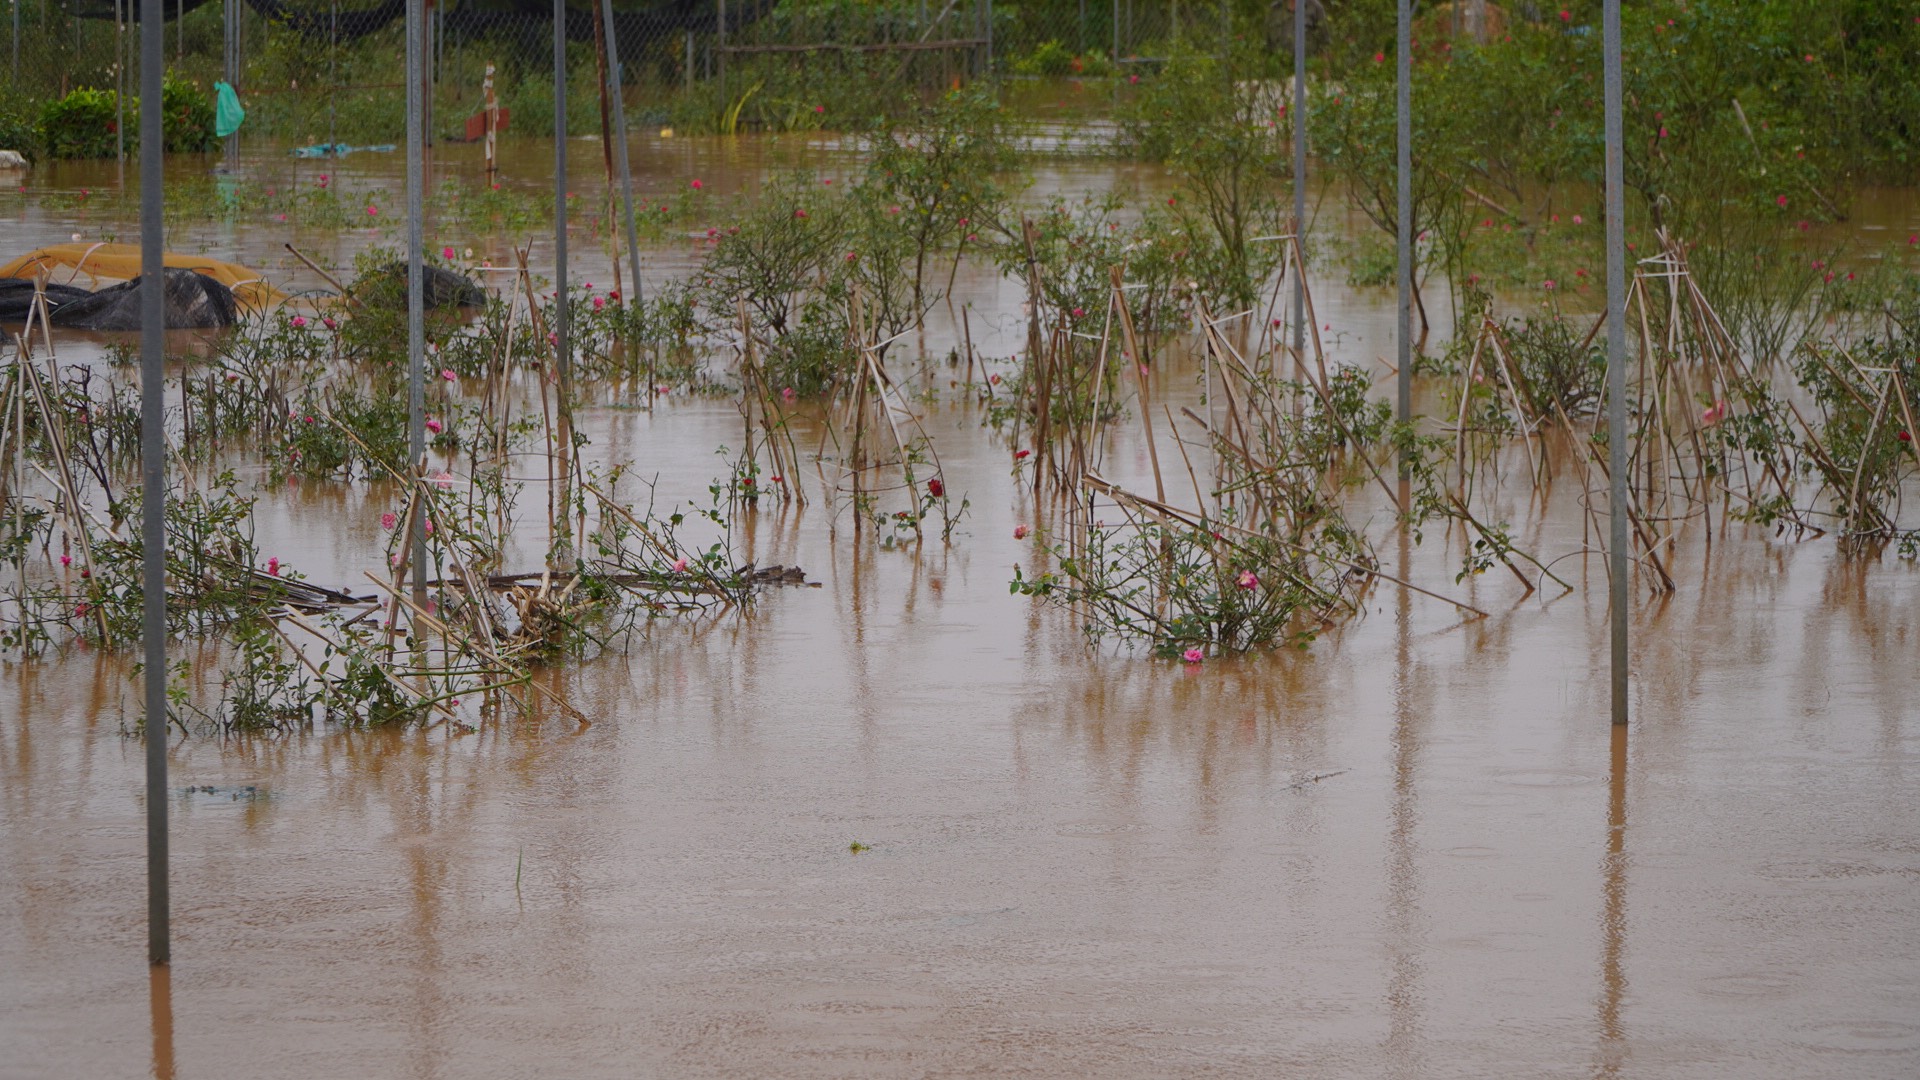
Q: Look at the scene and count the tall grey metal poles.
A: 7